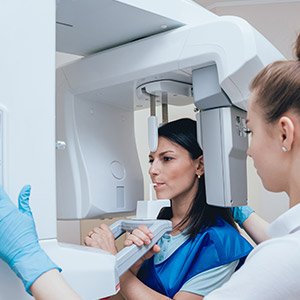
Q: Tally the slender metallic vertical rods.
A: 2